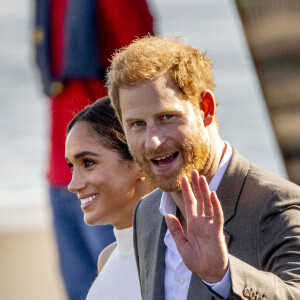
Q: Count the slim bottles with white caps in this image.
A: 0